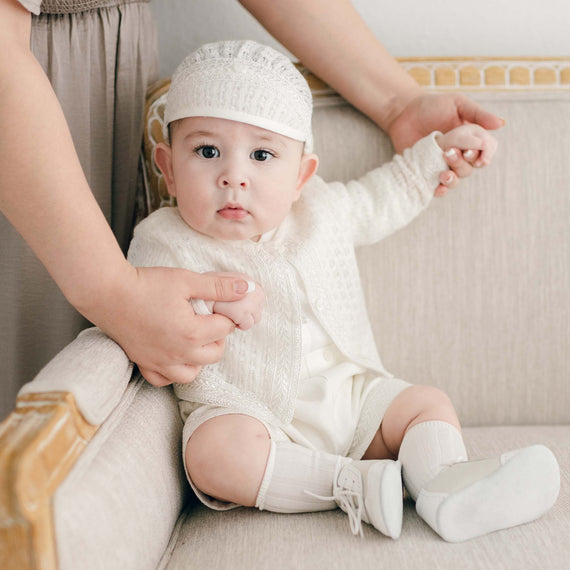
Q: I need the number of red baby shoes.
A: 0